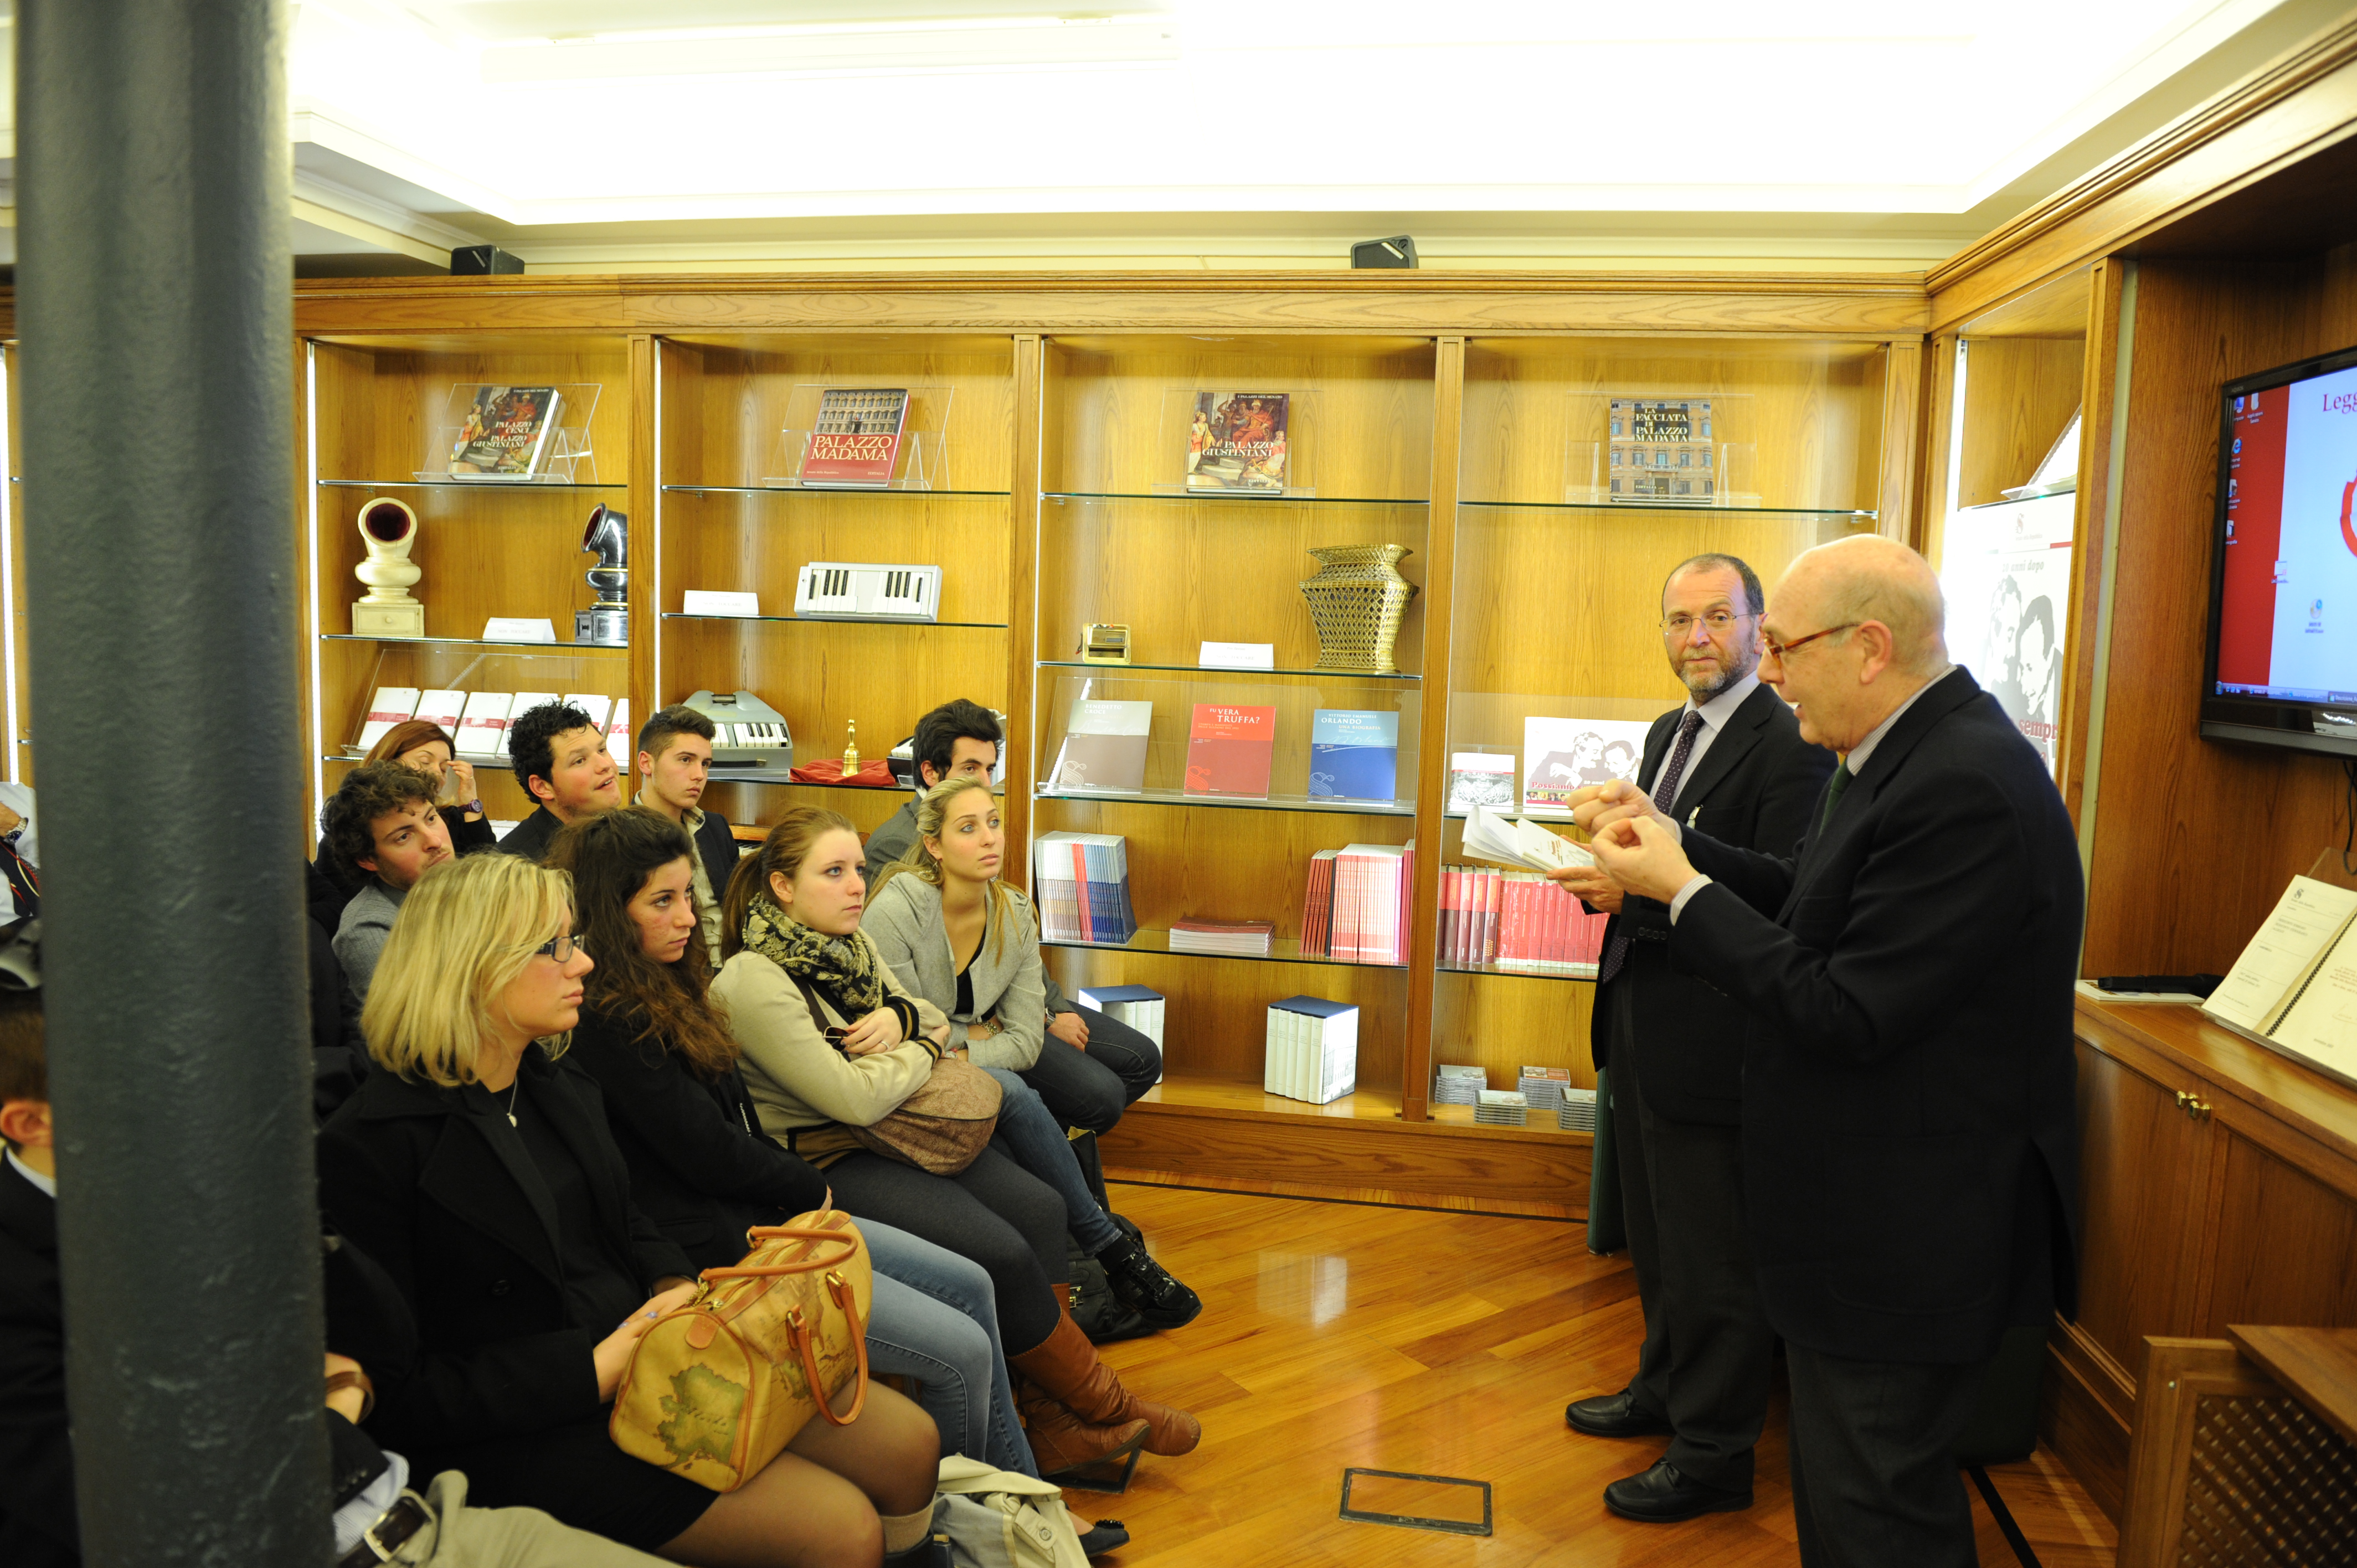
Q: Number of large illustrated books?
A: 4